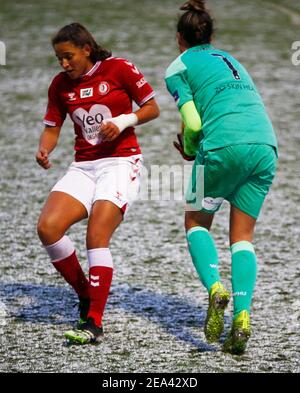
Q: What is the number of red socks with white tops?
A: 2